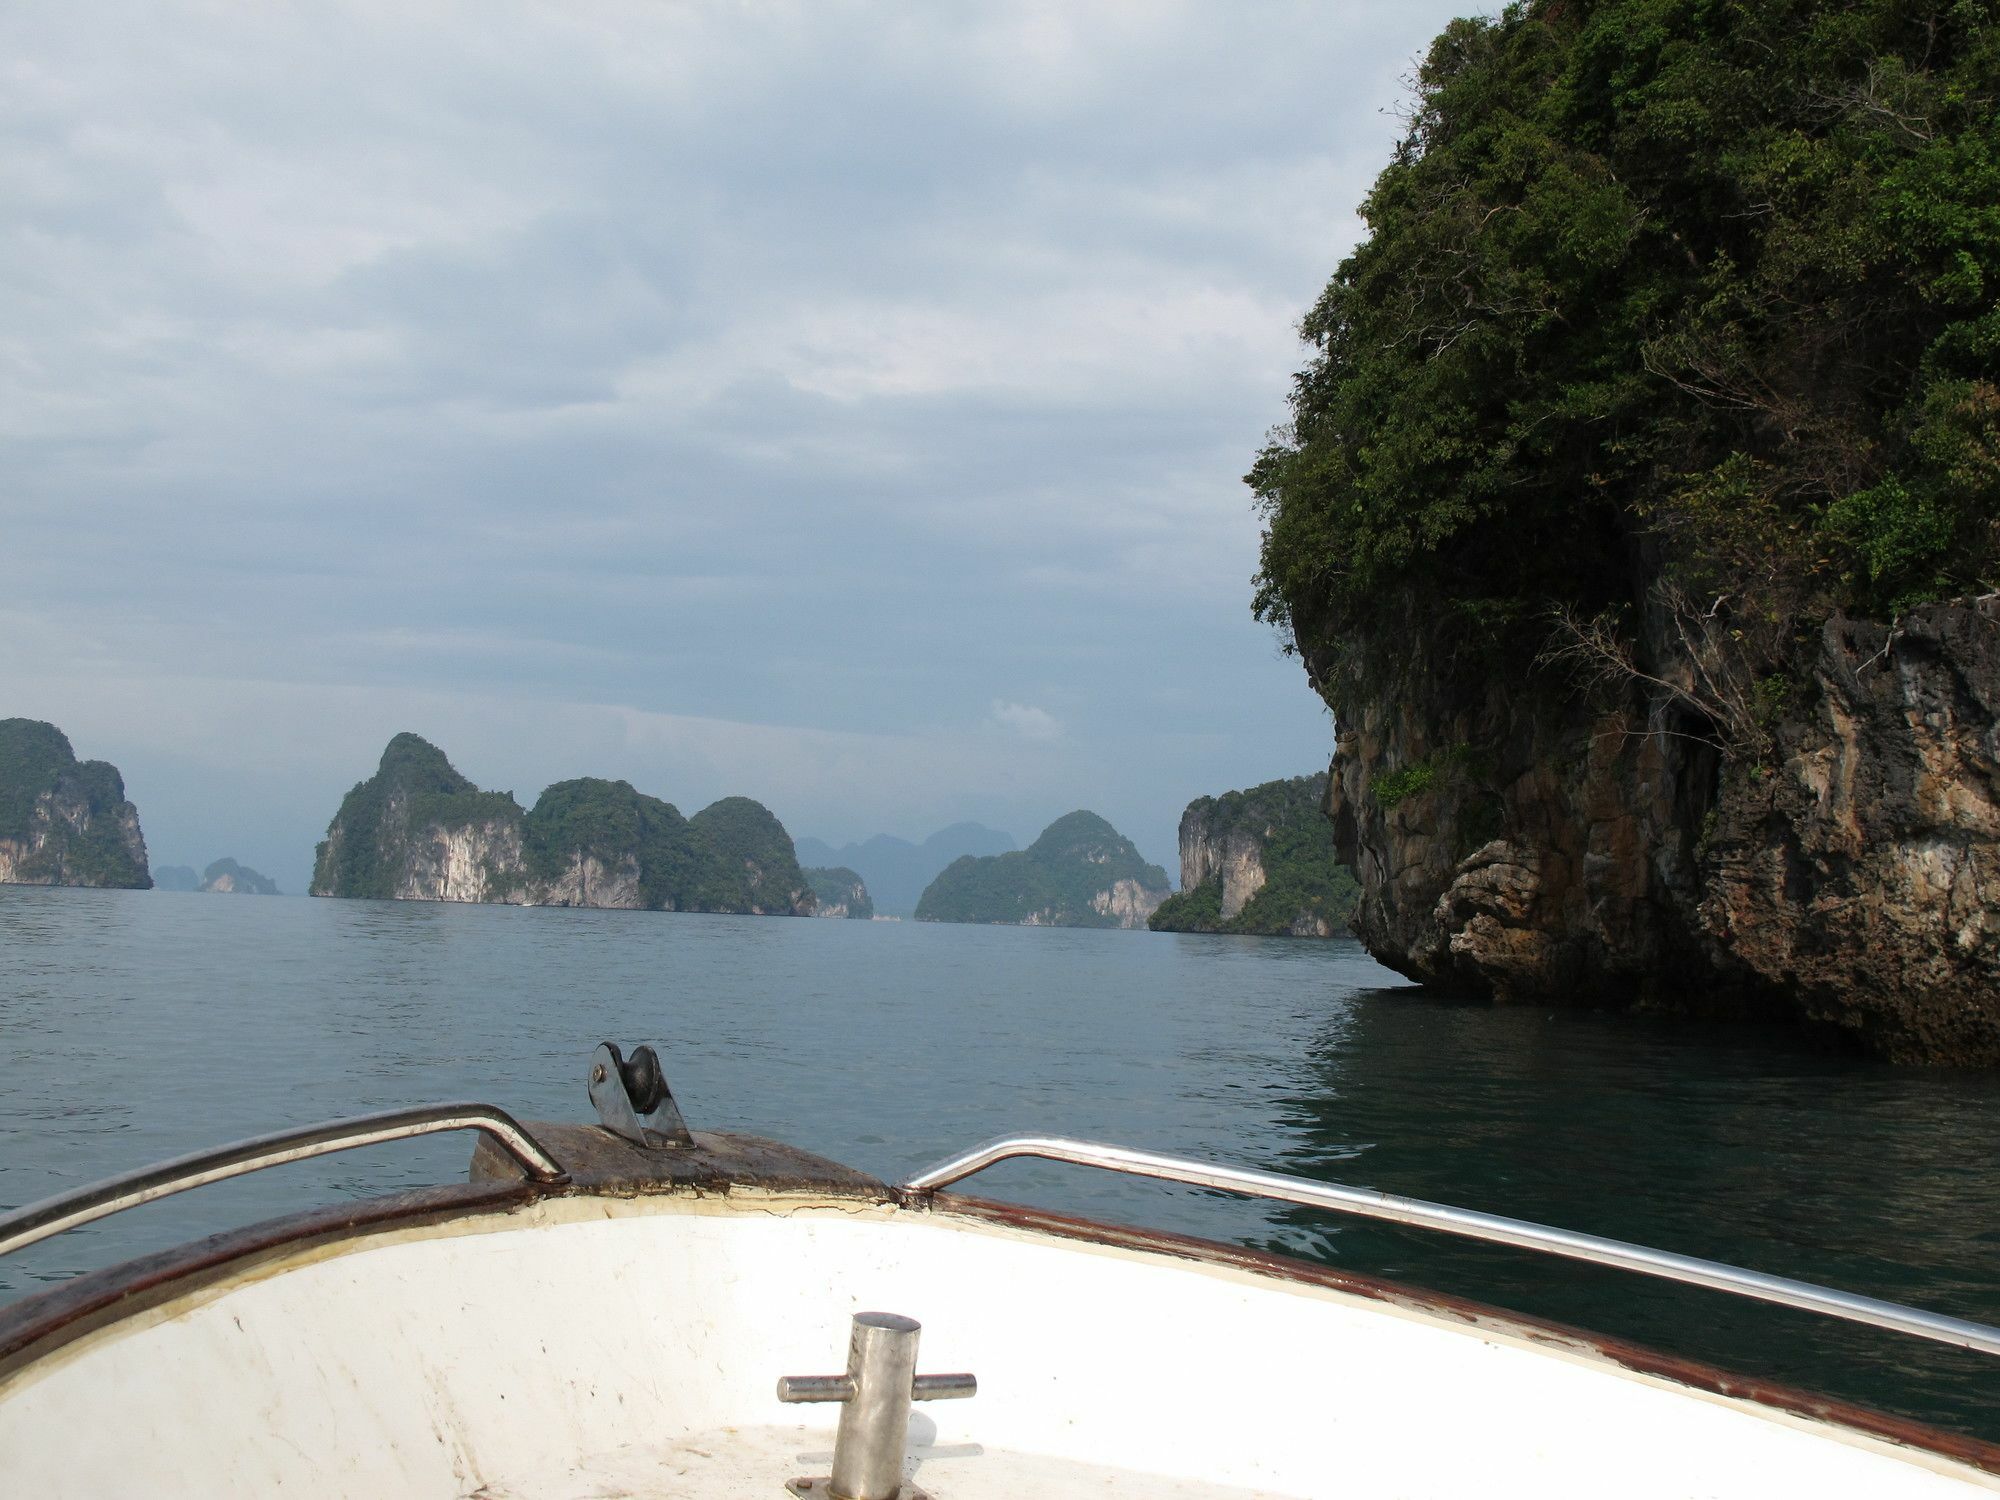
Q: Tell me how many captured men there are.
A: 0